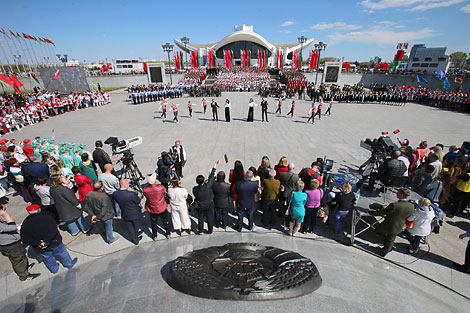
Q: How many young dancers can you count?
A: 10